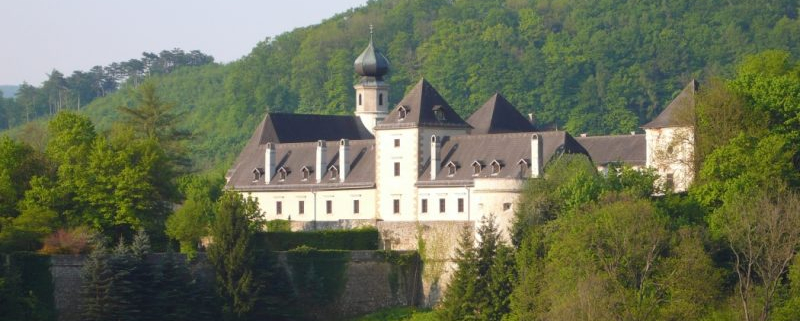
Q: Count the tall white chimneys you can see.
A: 5